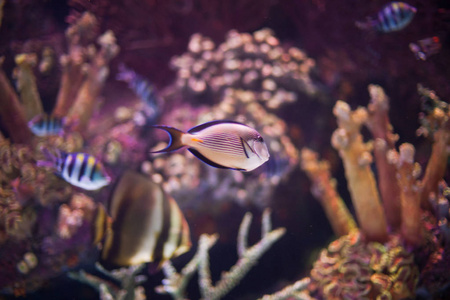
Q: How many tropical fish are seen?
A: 7